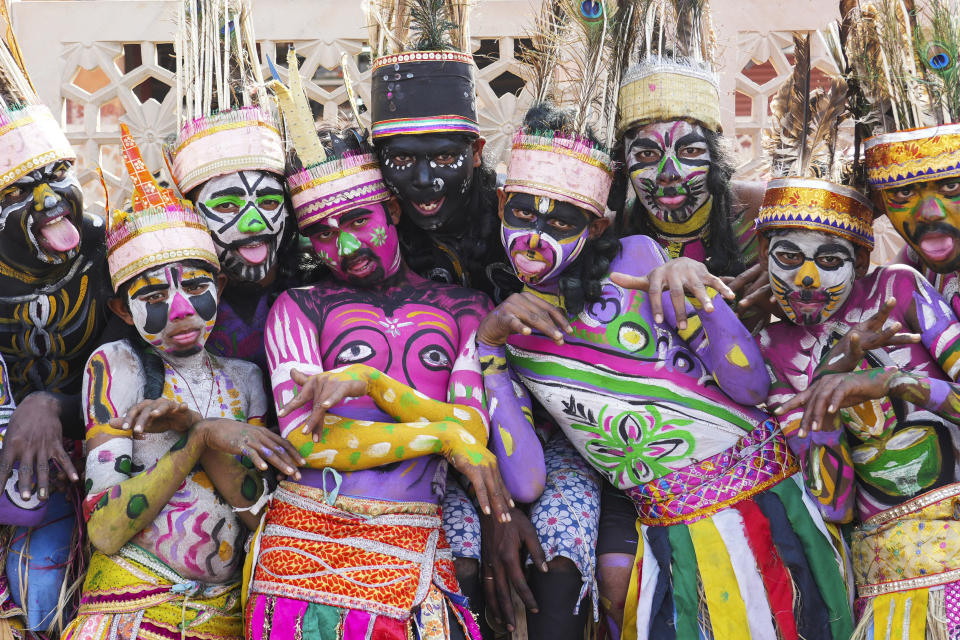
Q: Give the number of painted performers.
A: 9